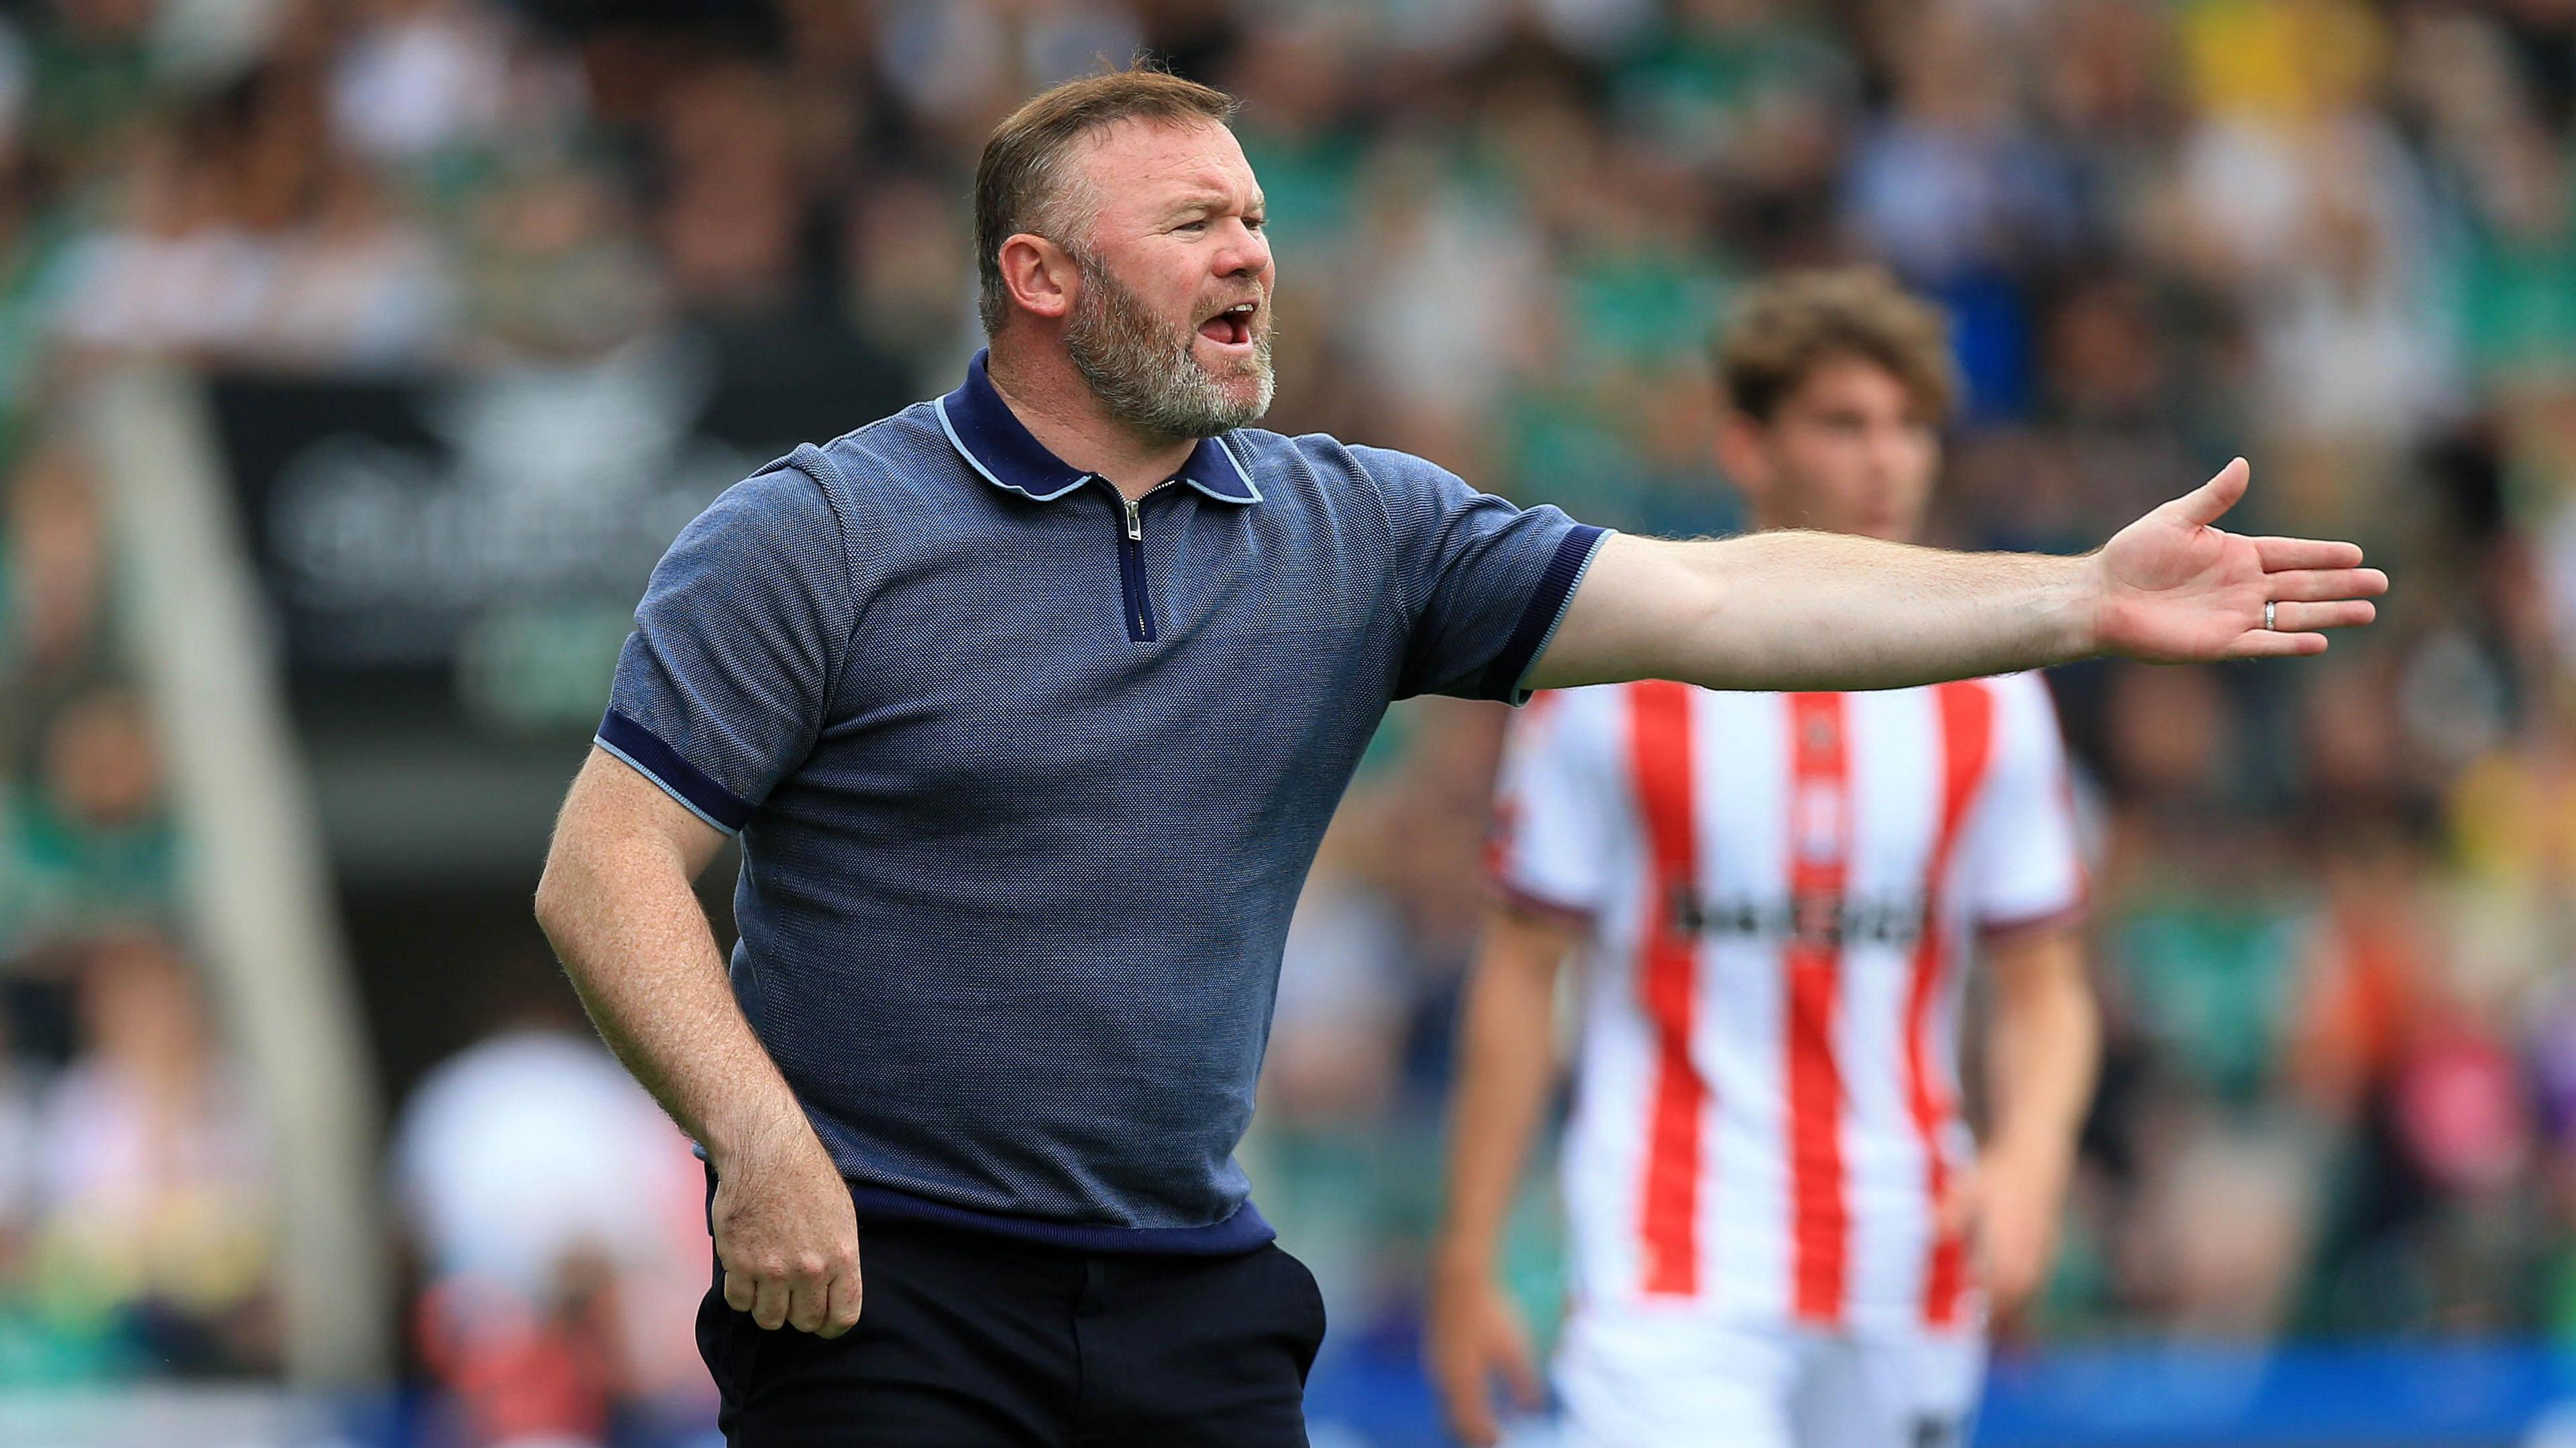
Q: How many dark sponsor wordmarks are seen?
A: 1